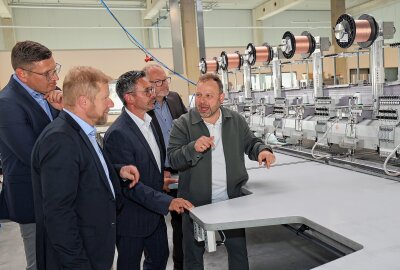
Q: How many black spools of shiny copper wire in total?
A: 5